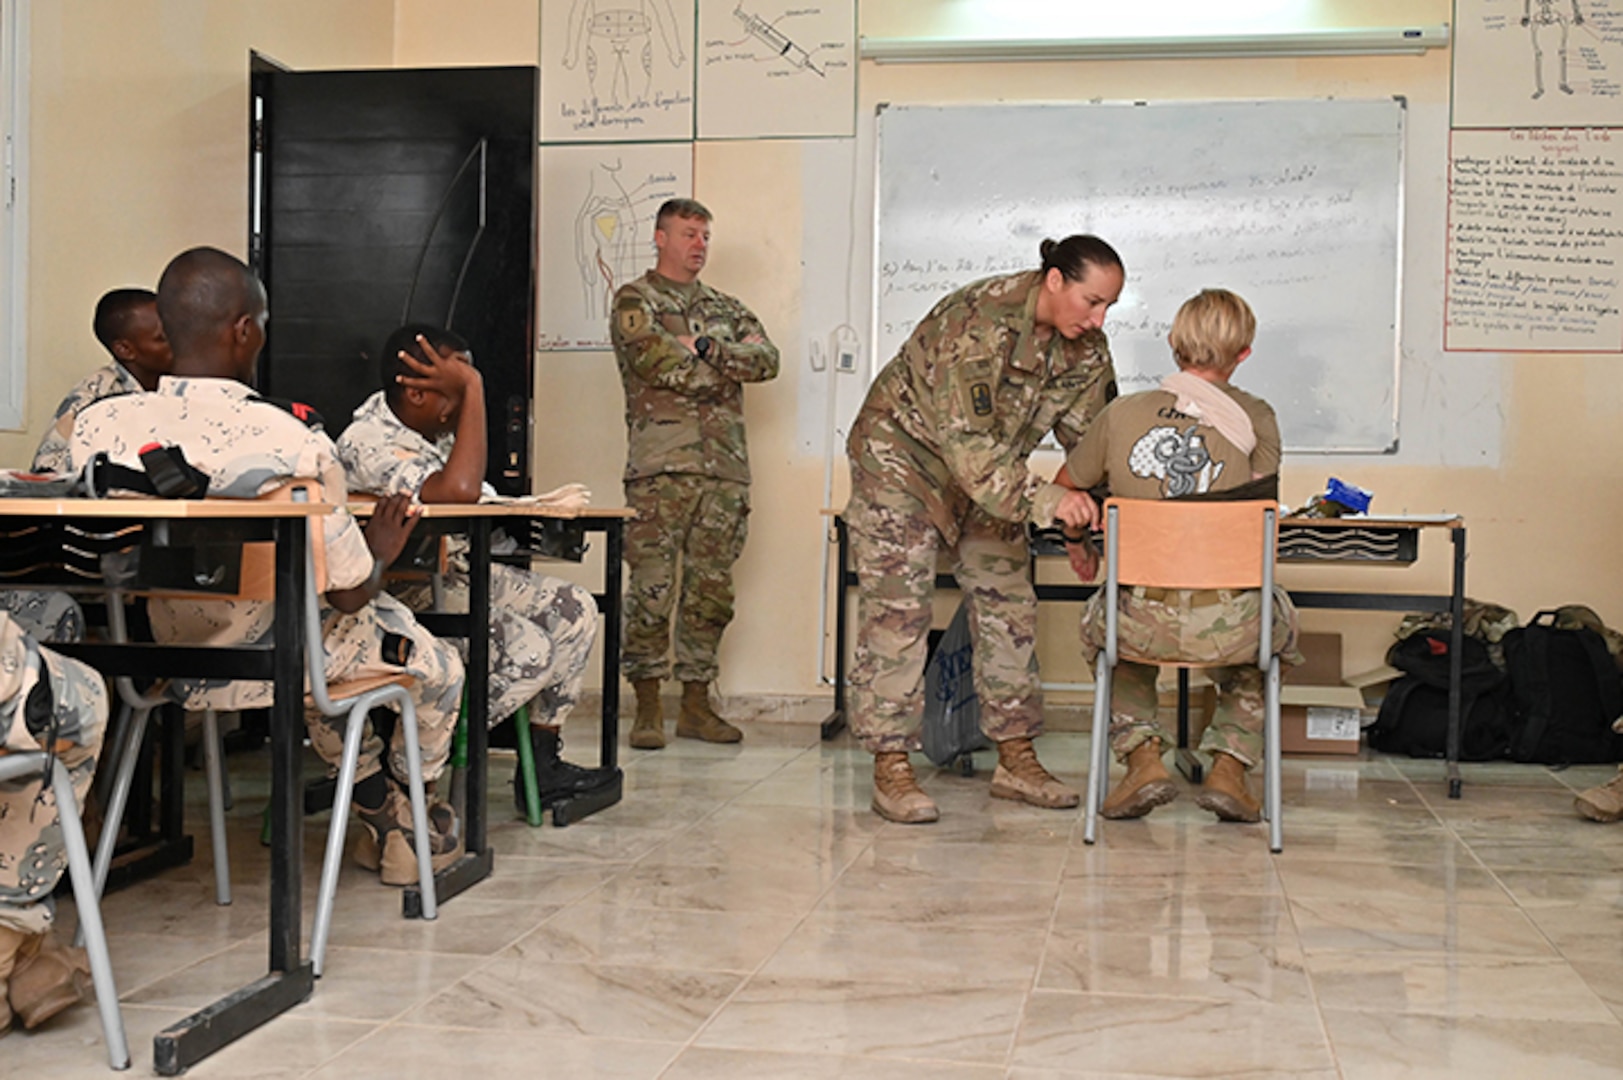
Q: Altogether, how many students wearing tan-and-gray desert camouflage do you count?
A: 4